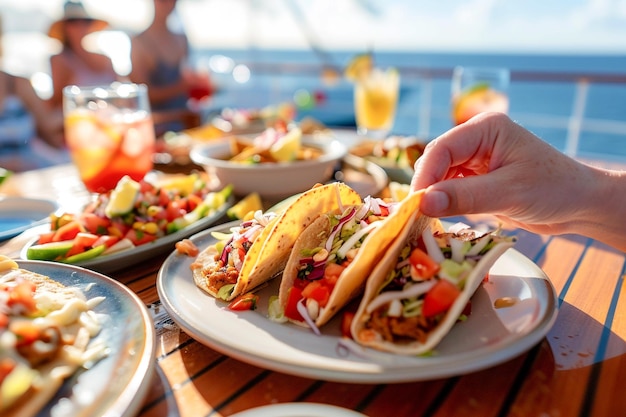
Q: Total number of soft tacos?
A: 3